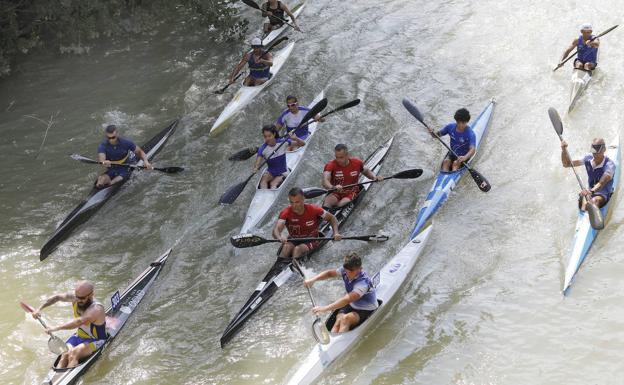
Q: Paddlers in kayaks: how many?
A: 12